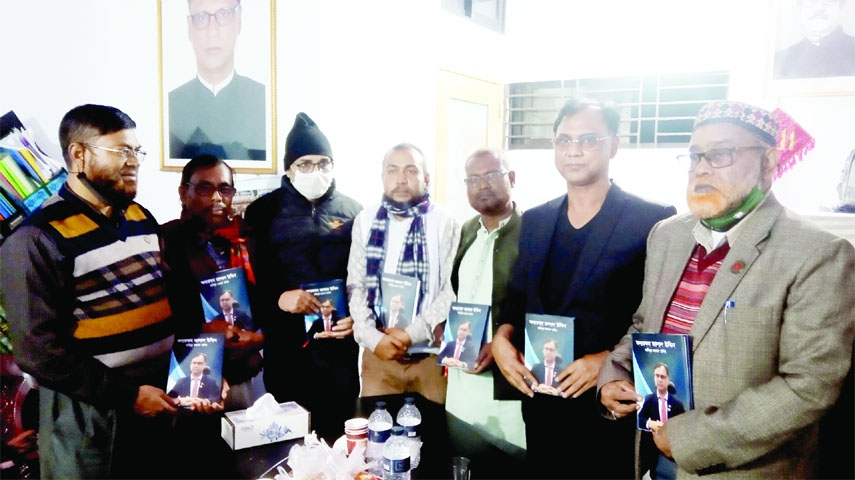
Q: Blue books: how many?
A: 7